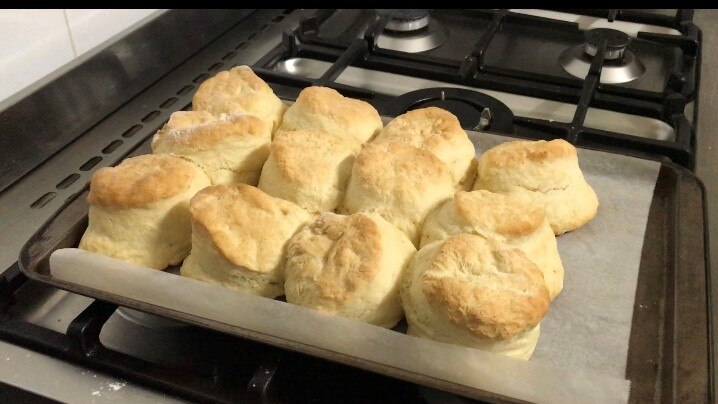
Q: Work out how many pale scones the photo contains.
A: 12